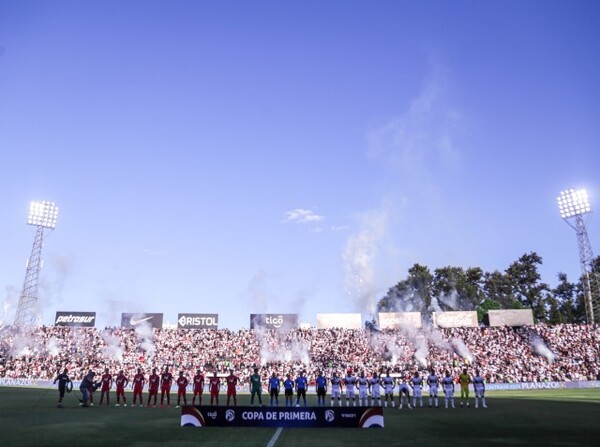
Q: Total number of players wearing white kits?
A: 10